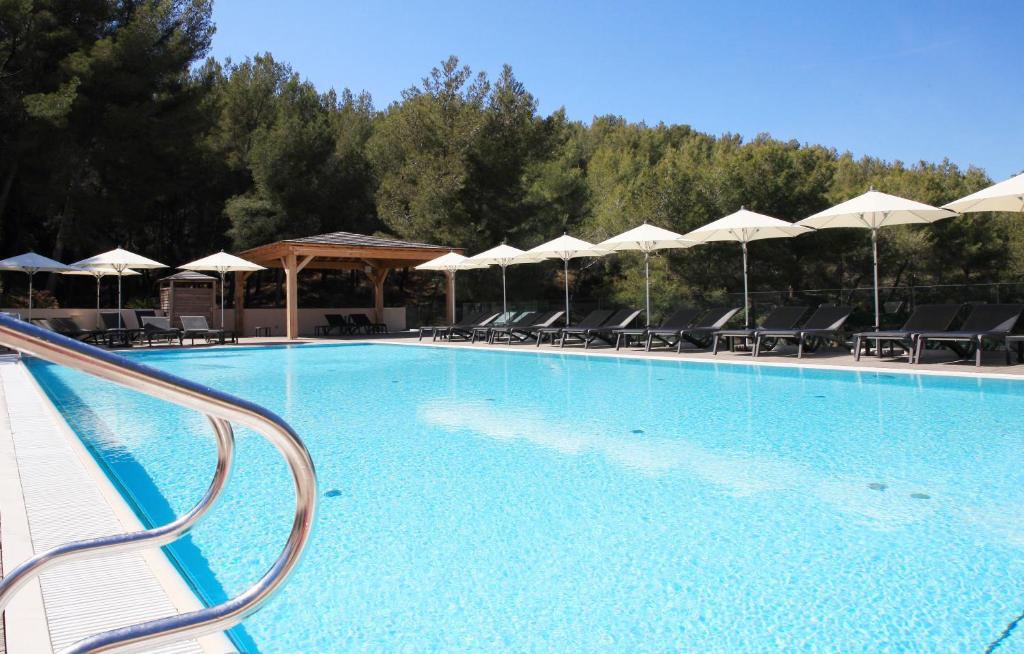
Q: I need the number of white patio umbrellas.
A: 11